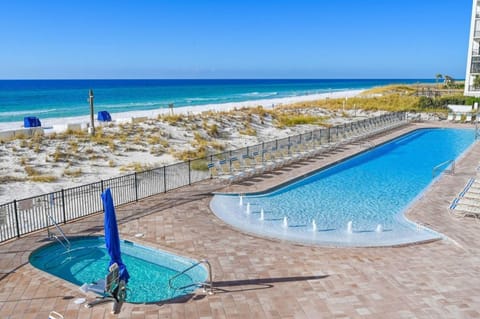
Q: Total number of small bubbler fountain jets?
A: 7